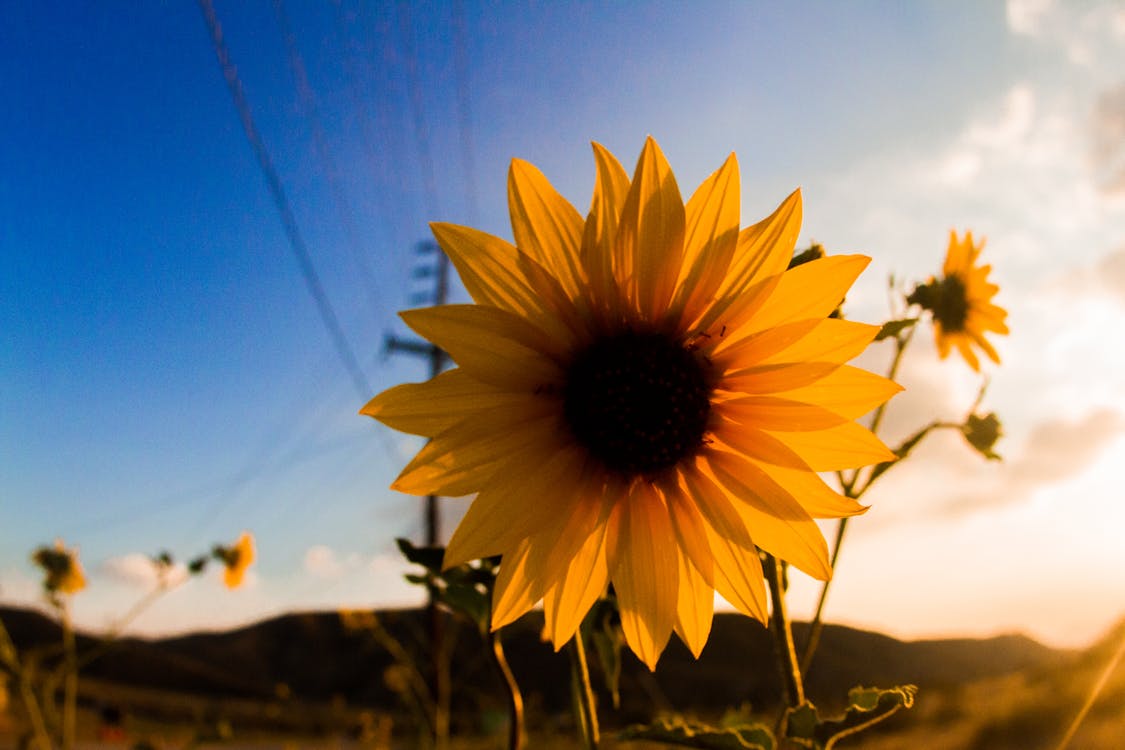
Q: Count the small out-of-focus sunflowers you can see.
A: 3